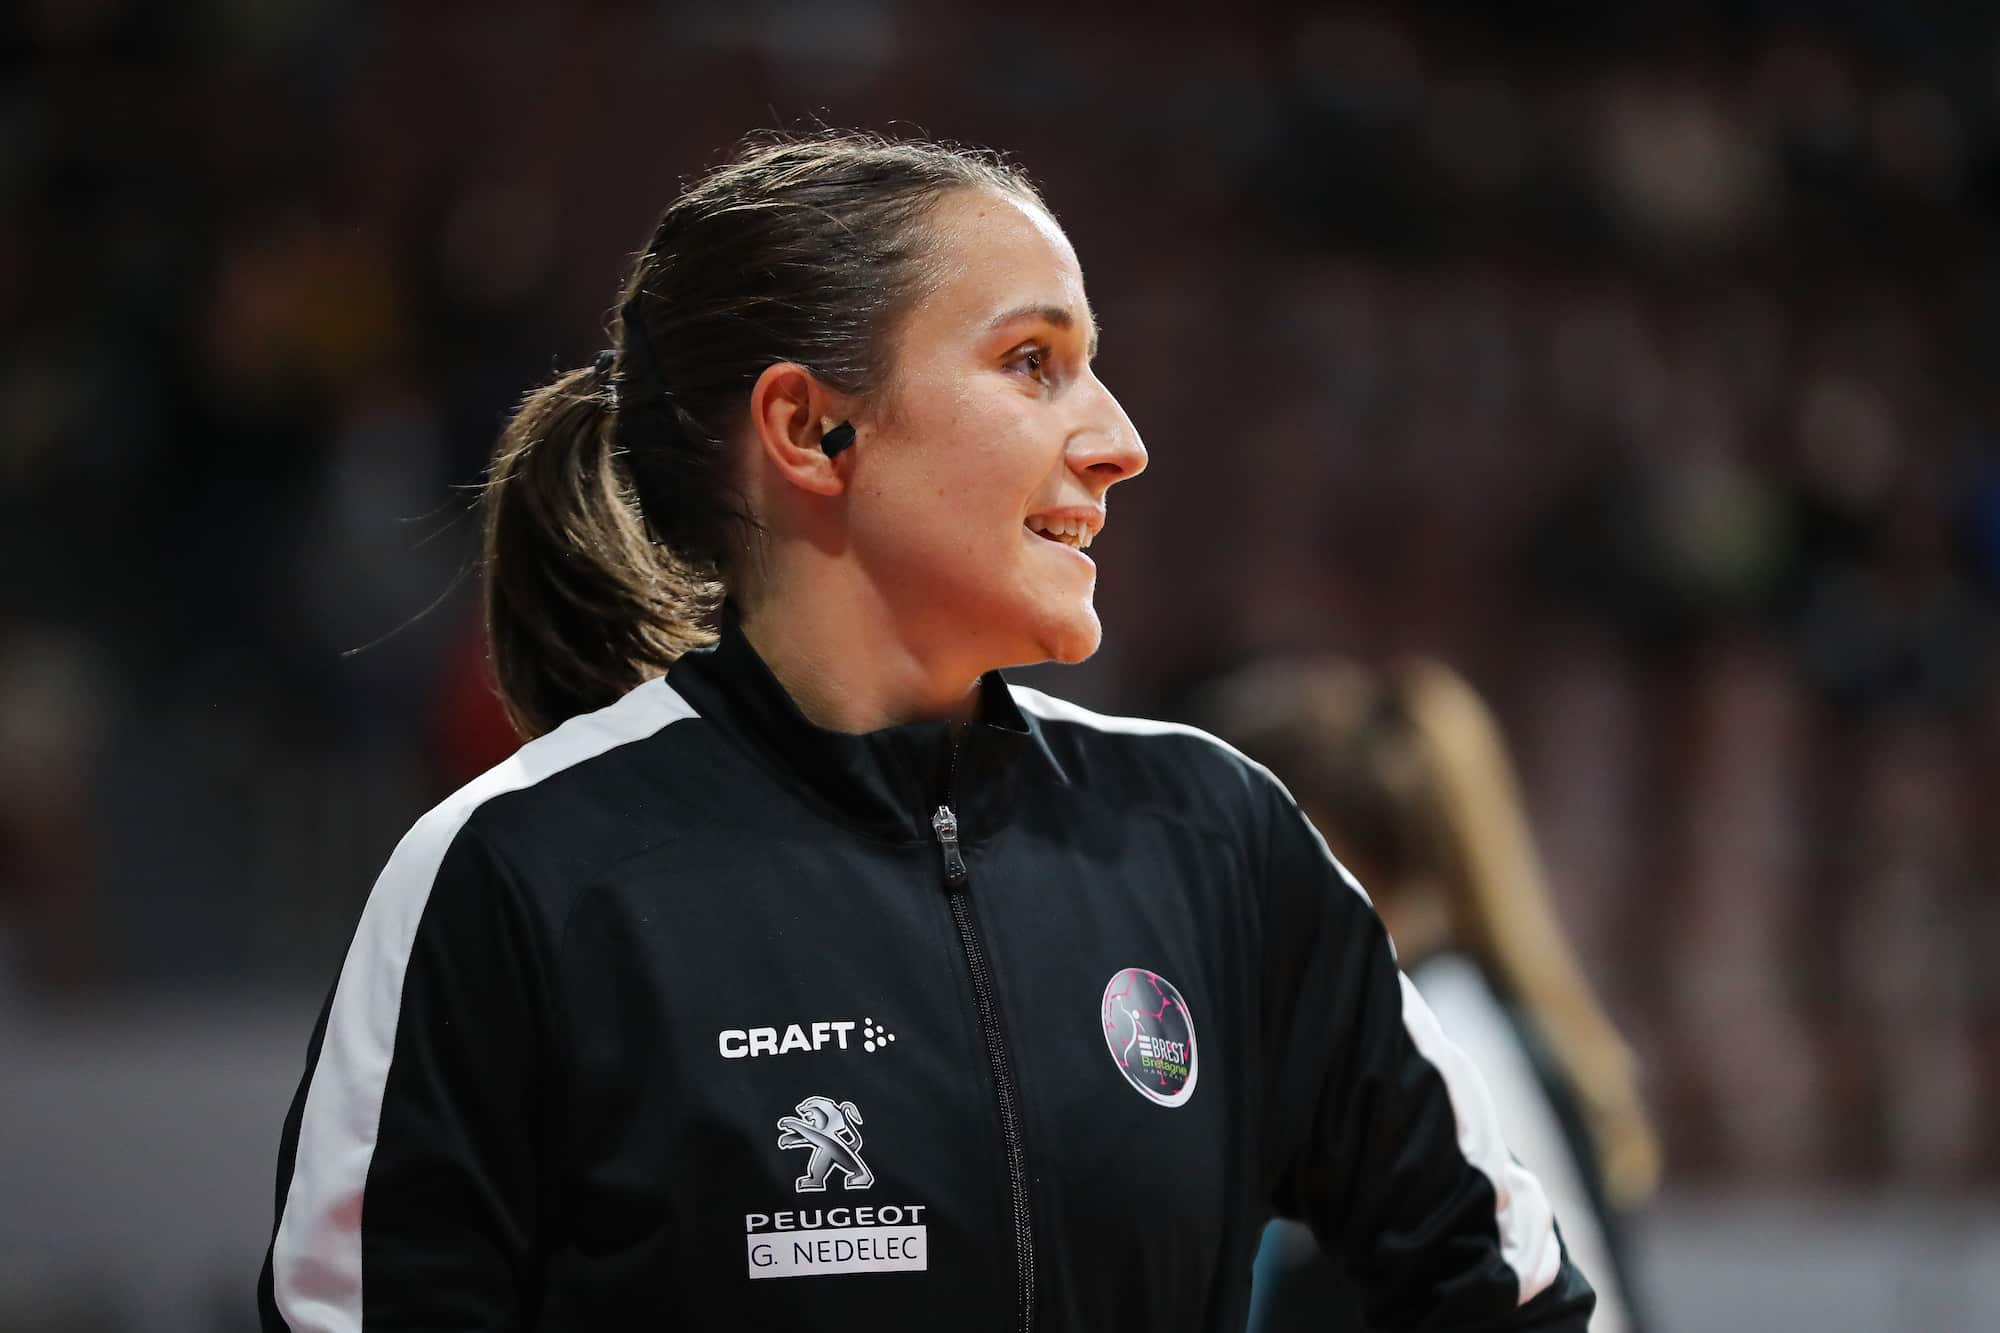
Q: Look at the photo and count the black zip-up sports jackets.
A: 1